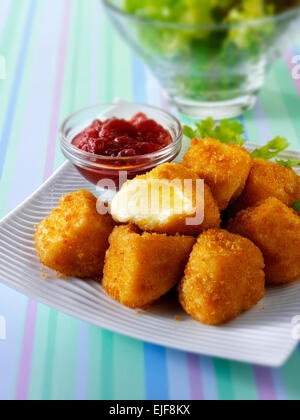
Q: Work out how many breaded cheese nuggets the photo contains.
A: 7